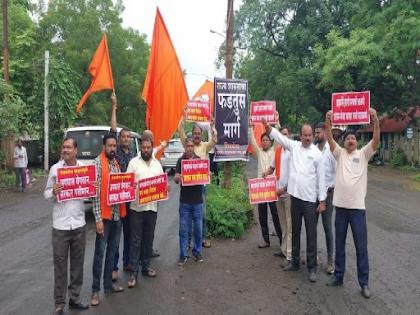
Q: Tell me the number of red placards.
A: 8